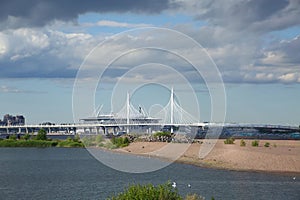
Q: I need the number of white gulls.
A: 3